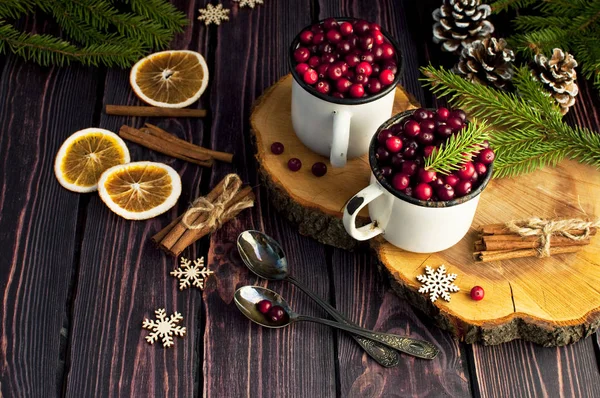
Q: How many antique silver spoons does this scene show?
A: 2